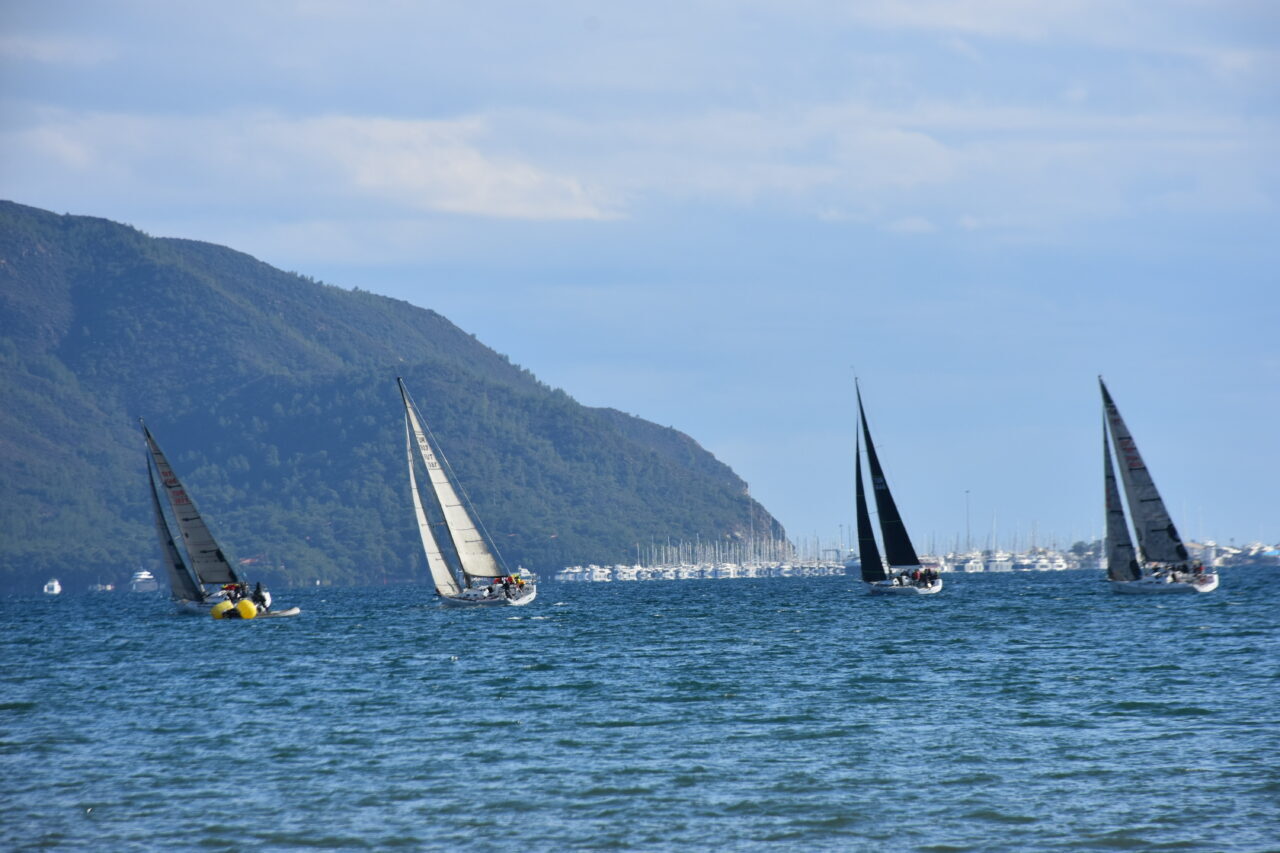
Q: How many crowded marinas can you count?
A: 1